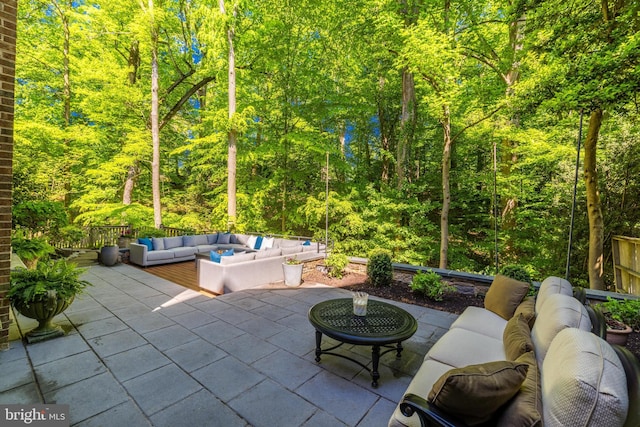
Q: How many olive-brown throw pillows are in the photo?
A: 5